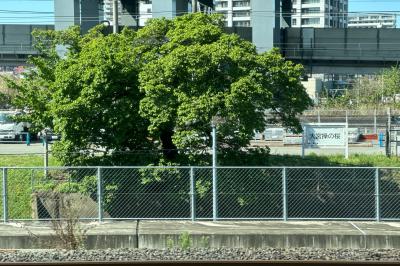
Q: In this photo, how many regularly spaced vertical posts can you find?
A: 5